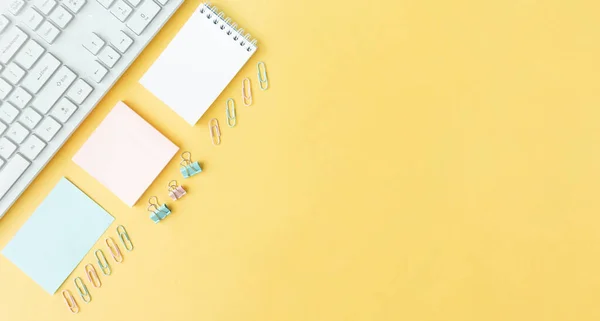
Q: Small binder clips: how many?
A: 3